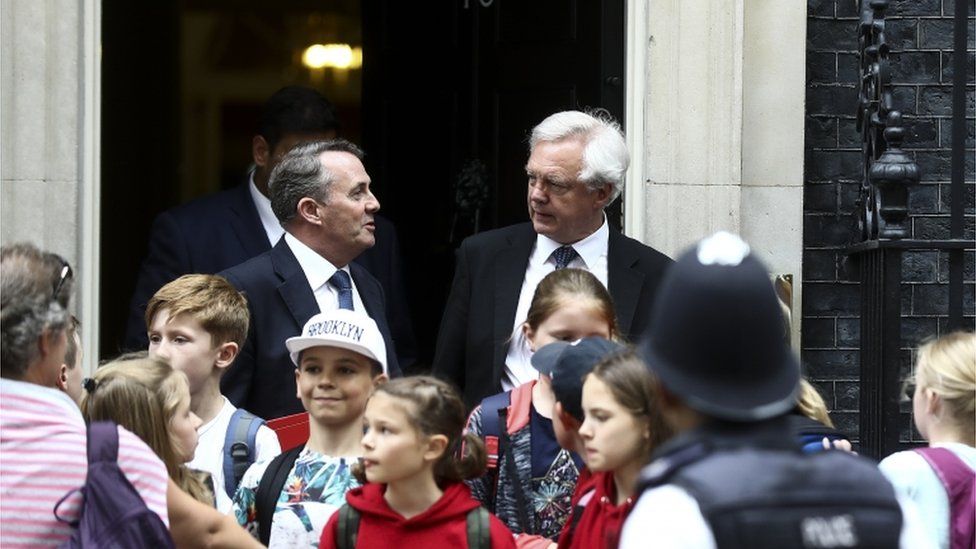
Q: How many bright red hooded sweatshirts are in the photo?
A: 2